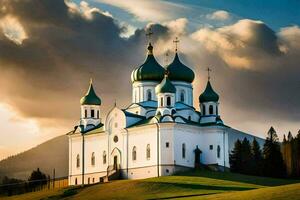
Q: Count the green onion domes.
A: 5